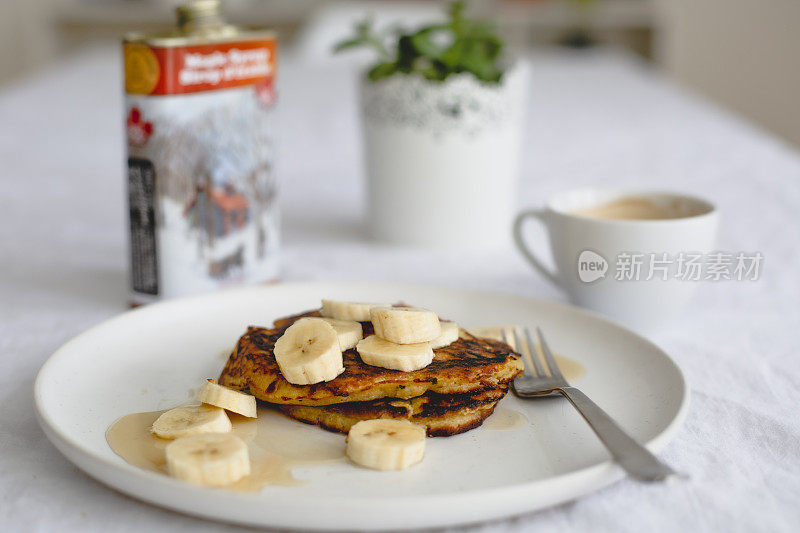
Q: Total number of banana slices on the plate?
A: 10